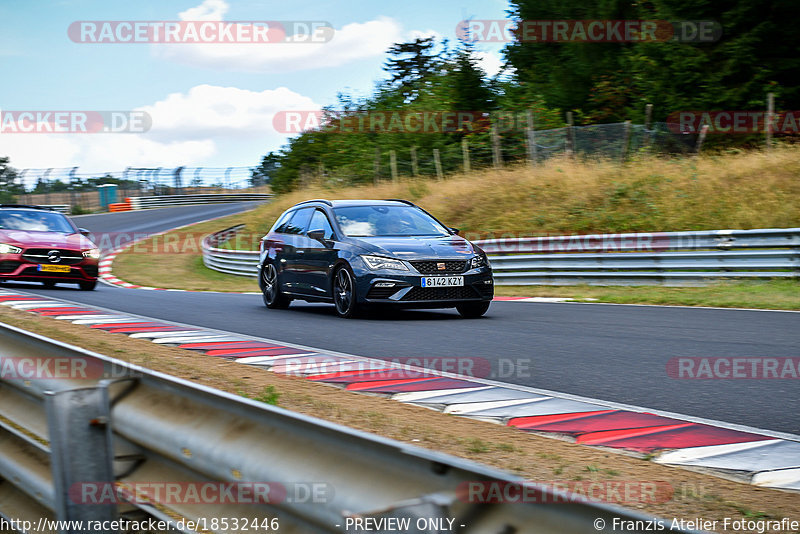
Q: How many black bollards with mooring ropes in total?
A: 0